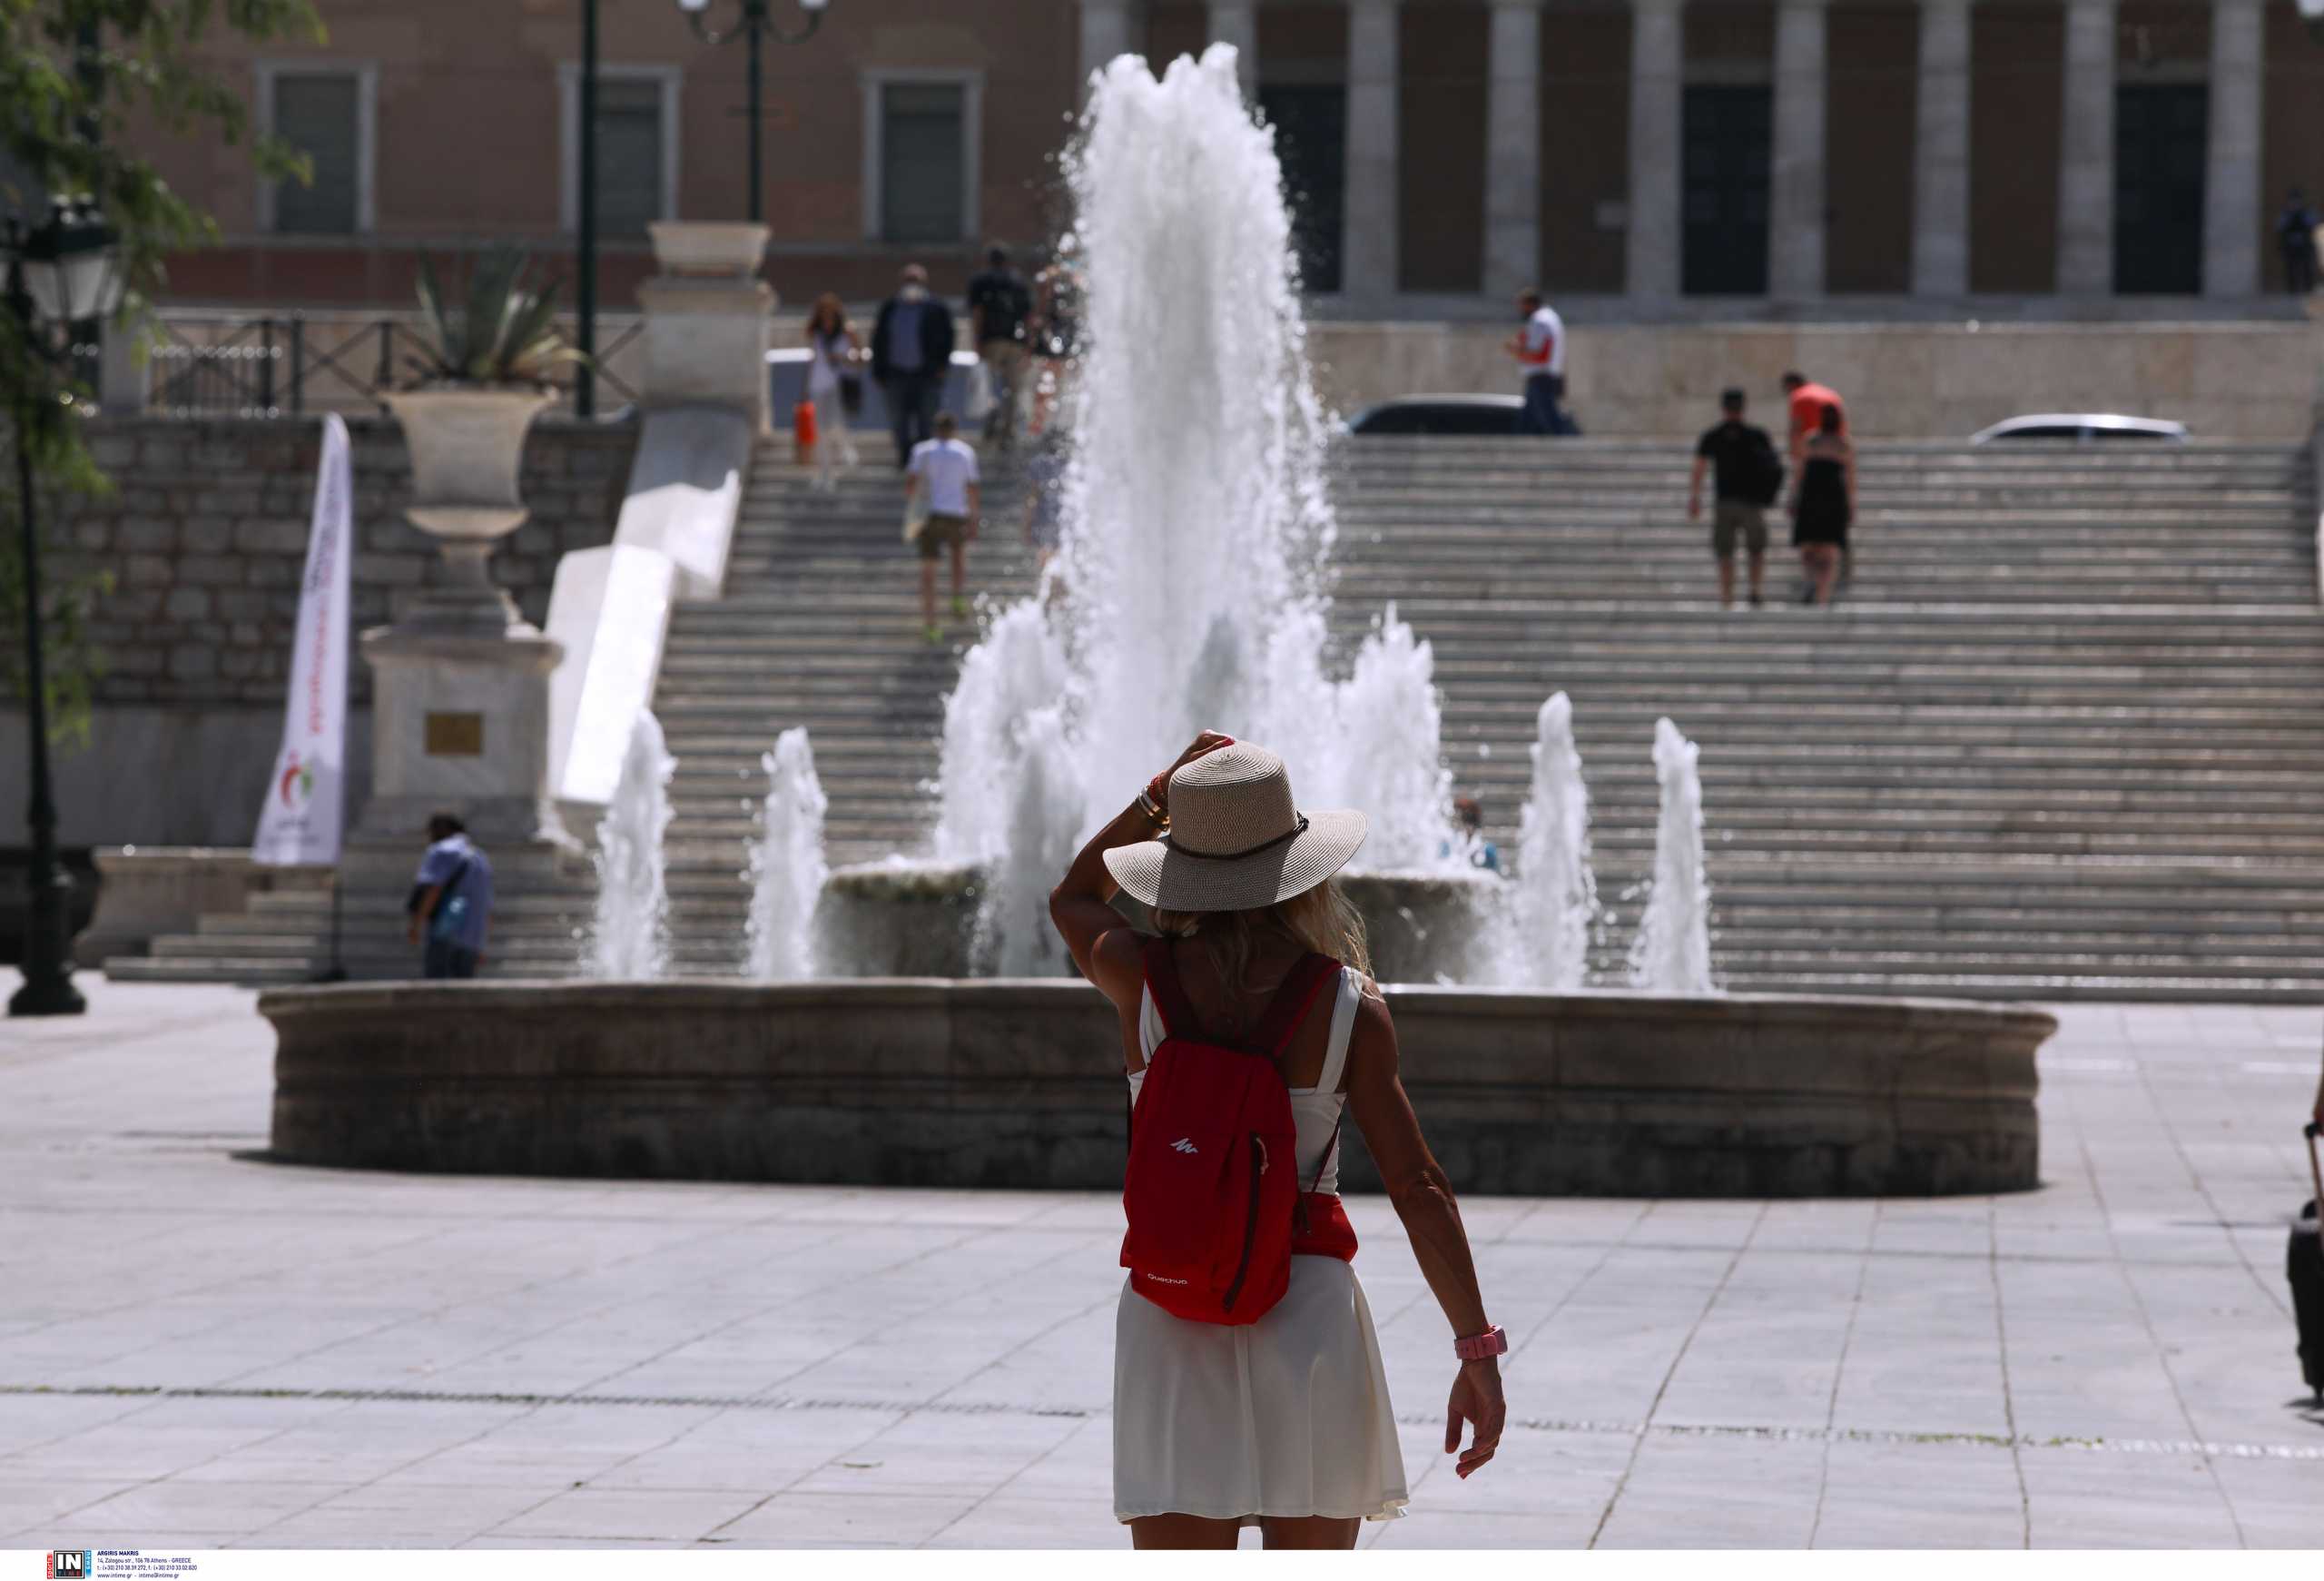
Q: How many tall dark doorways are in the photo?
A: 3